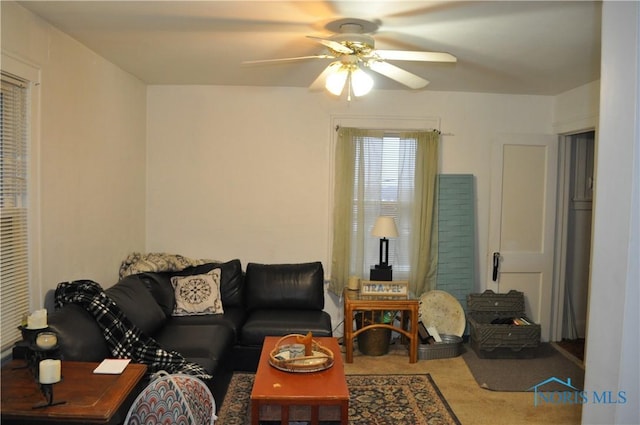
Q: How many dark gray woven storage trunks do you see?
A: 1